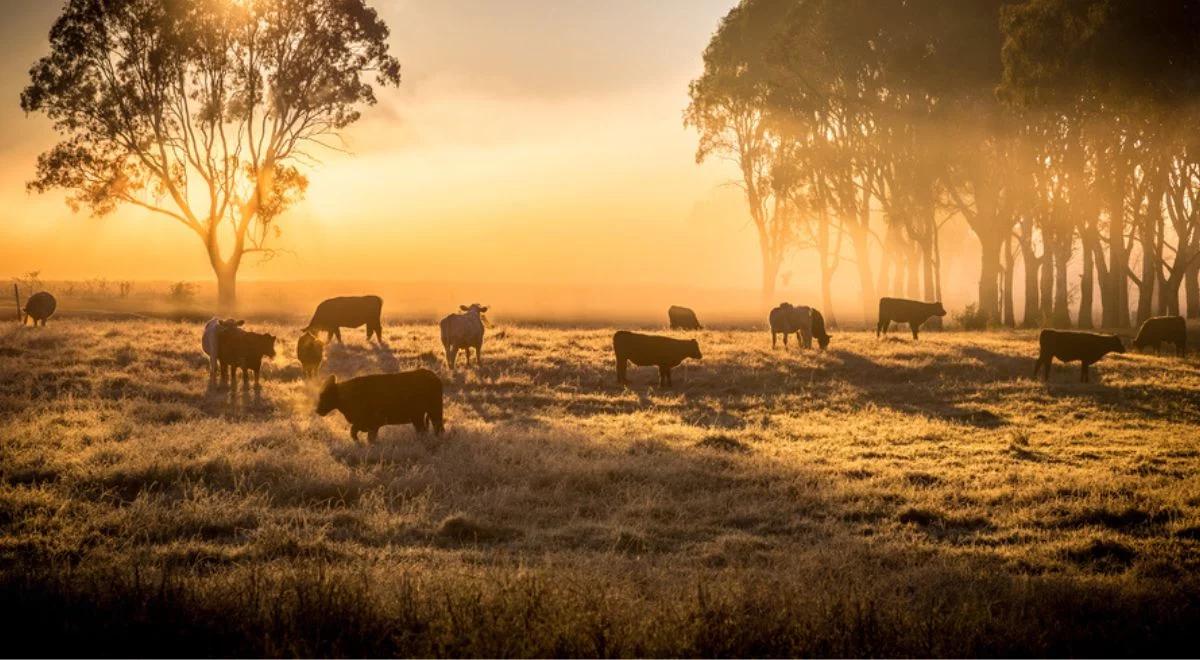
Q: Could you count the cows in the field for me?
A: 14